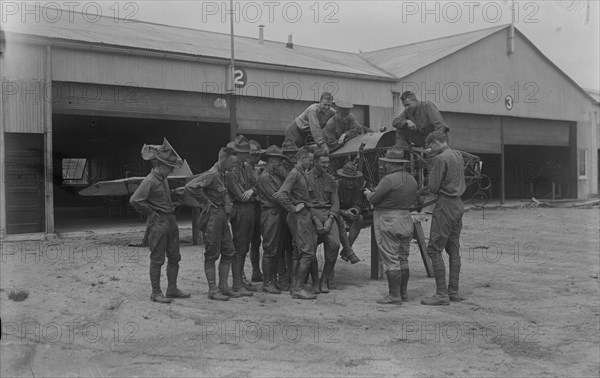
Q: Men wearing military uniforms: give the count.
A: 14